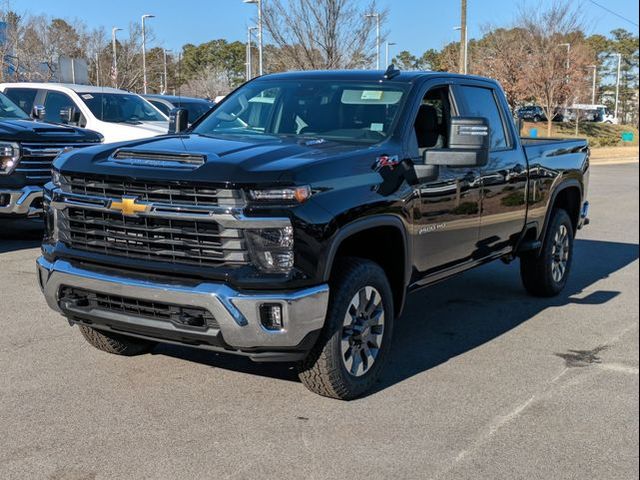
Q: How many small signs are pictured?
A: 2